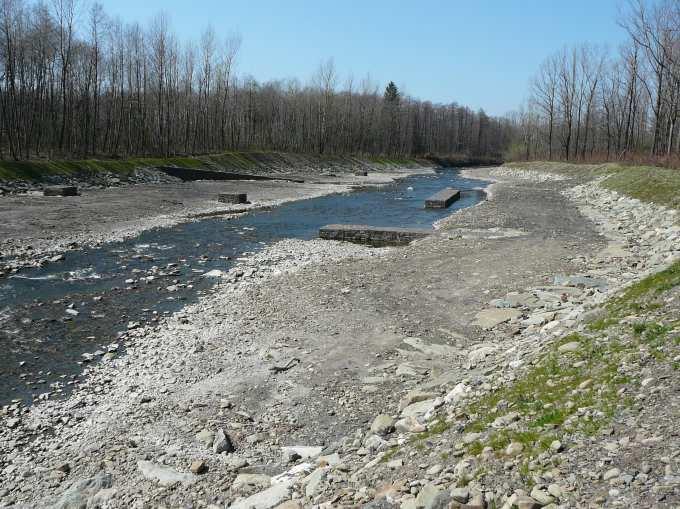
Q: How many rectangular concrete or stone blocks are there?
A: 4